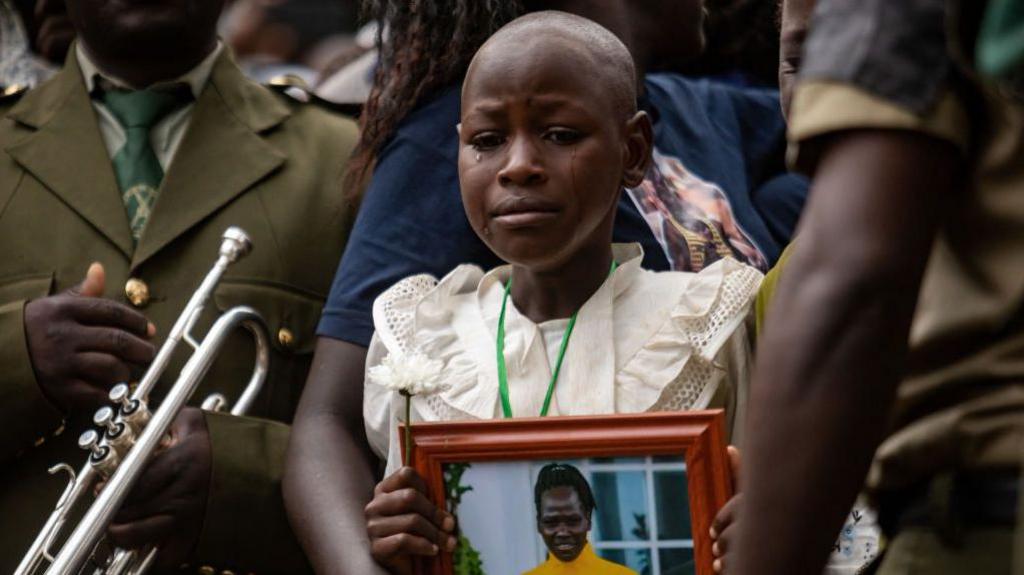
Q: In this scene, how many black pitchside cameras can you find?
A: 0